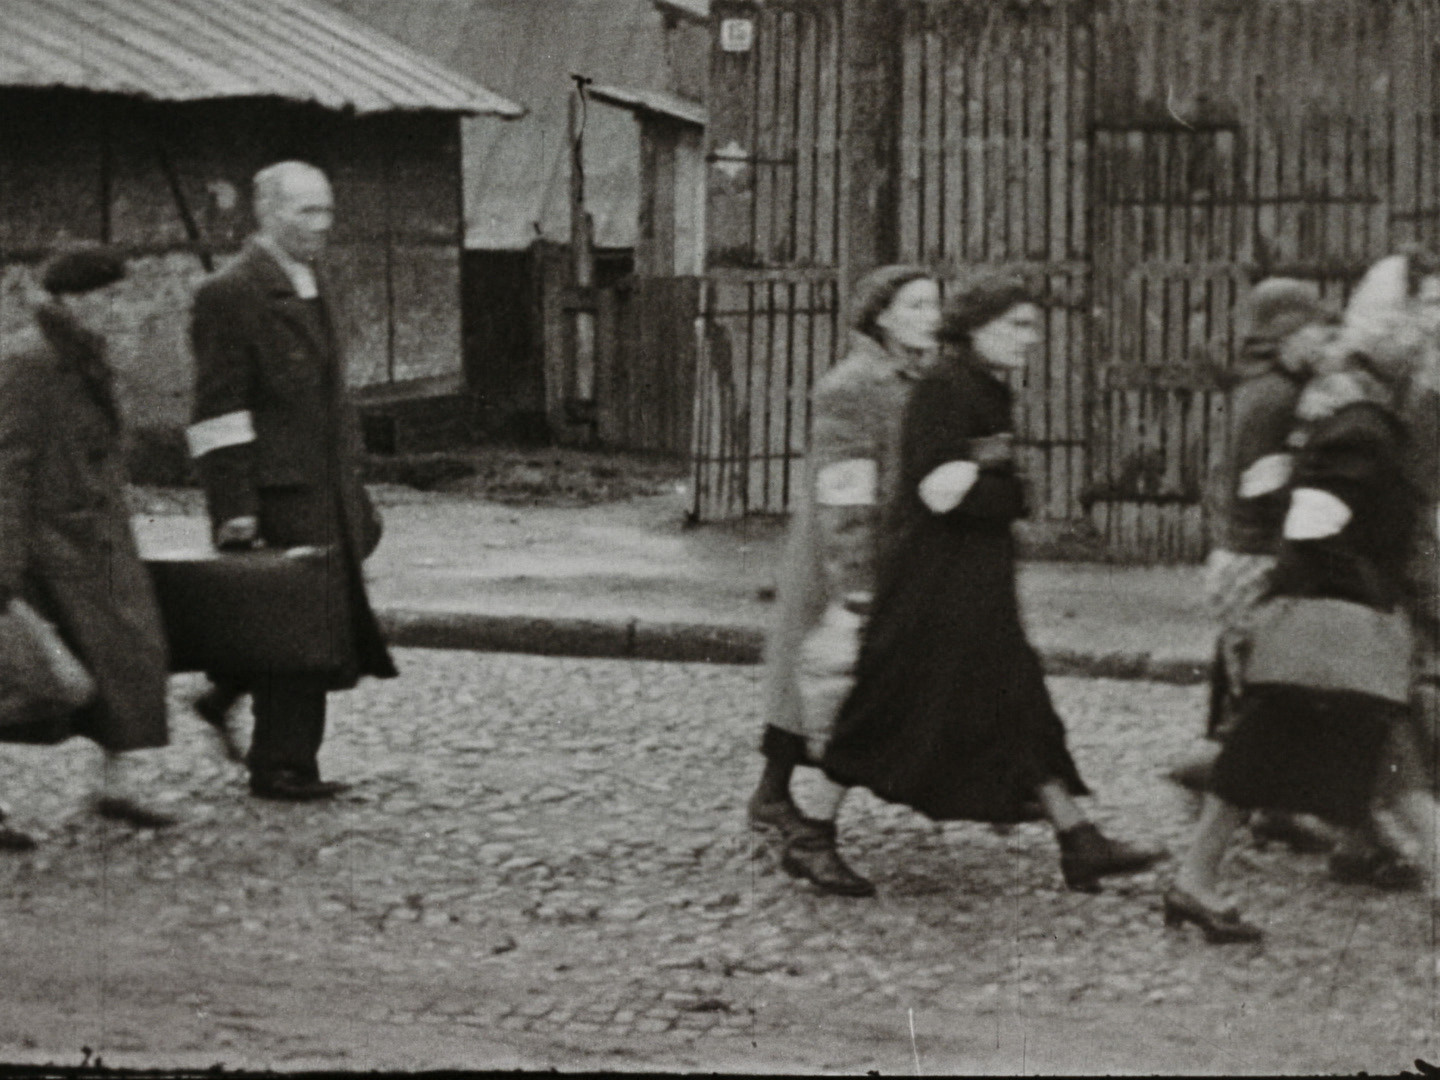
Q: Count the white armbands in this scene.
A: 5